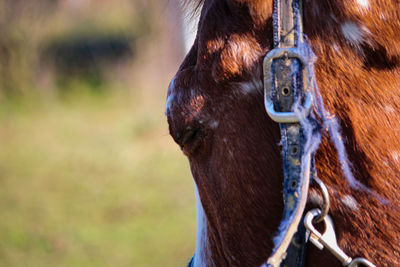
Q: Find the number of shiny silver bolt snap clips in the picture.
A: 1